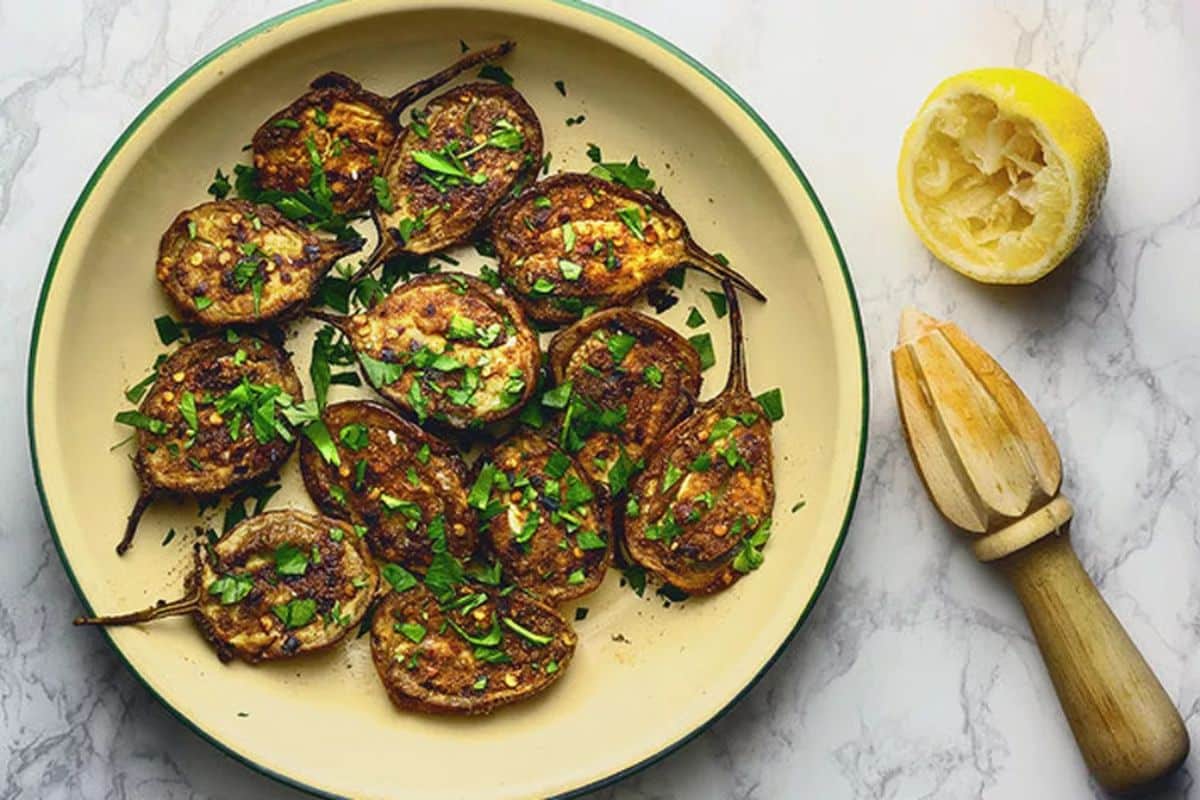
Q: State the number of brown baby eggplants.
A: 12